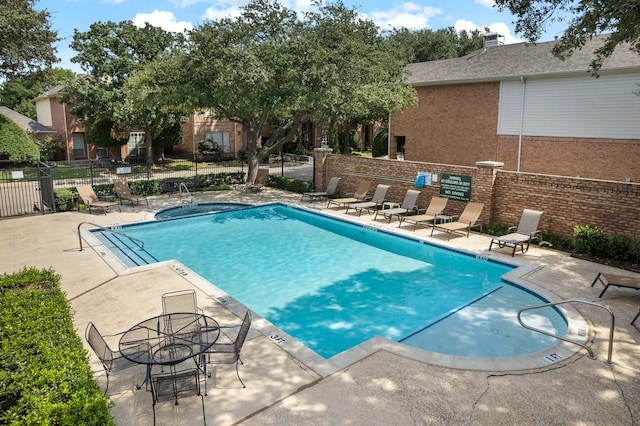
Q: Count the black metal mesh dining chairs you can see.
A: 4